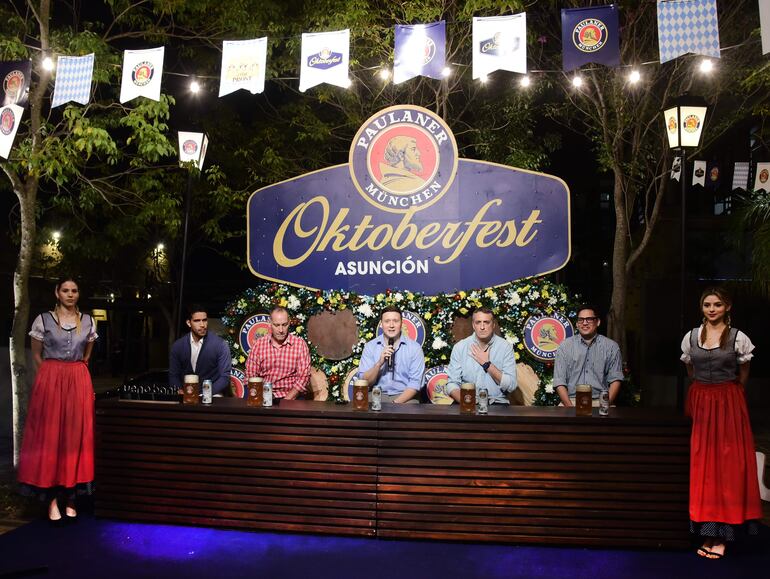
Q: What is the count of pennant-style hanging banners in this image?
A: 15